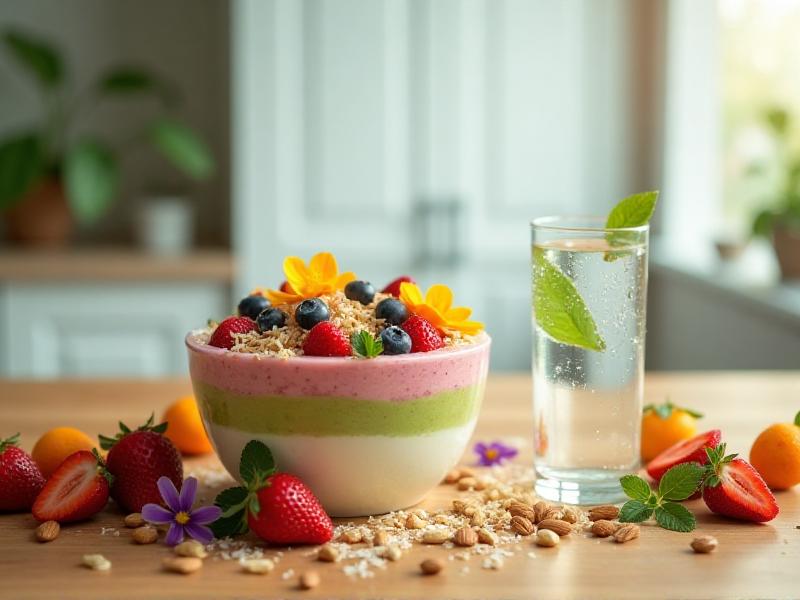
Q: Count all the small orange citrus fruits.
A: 4